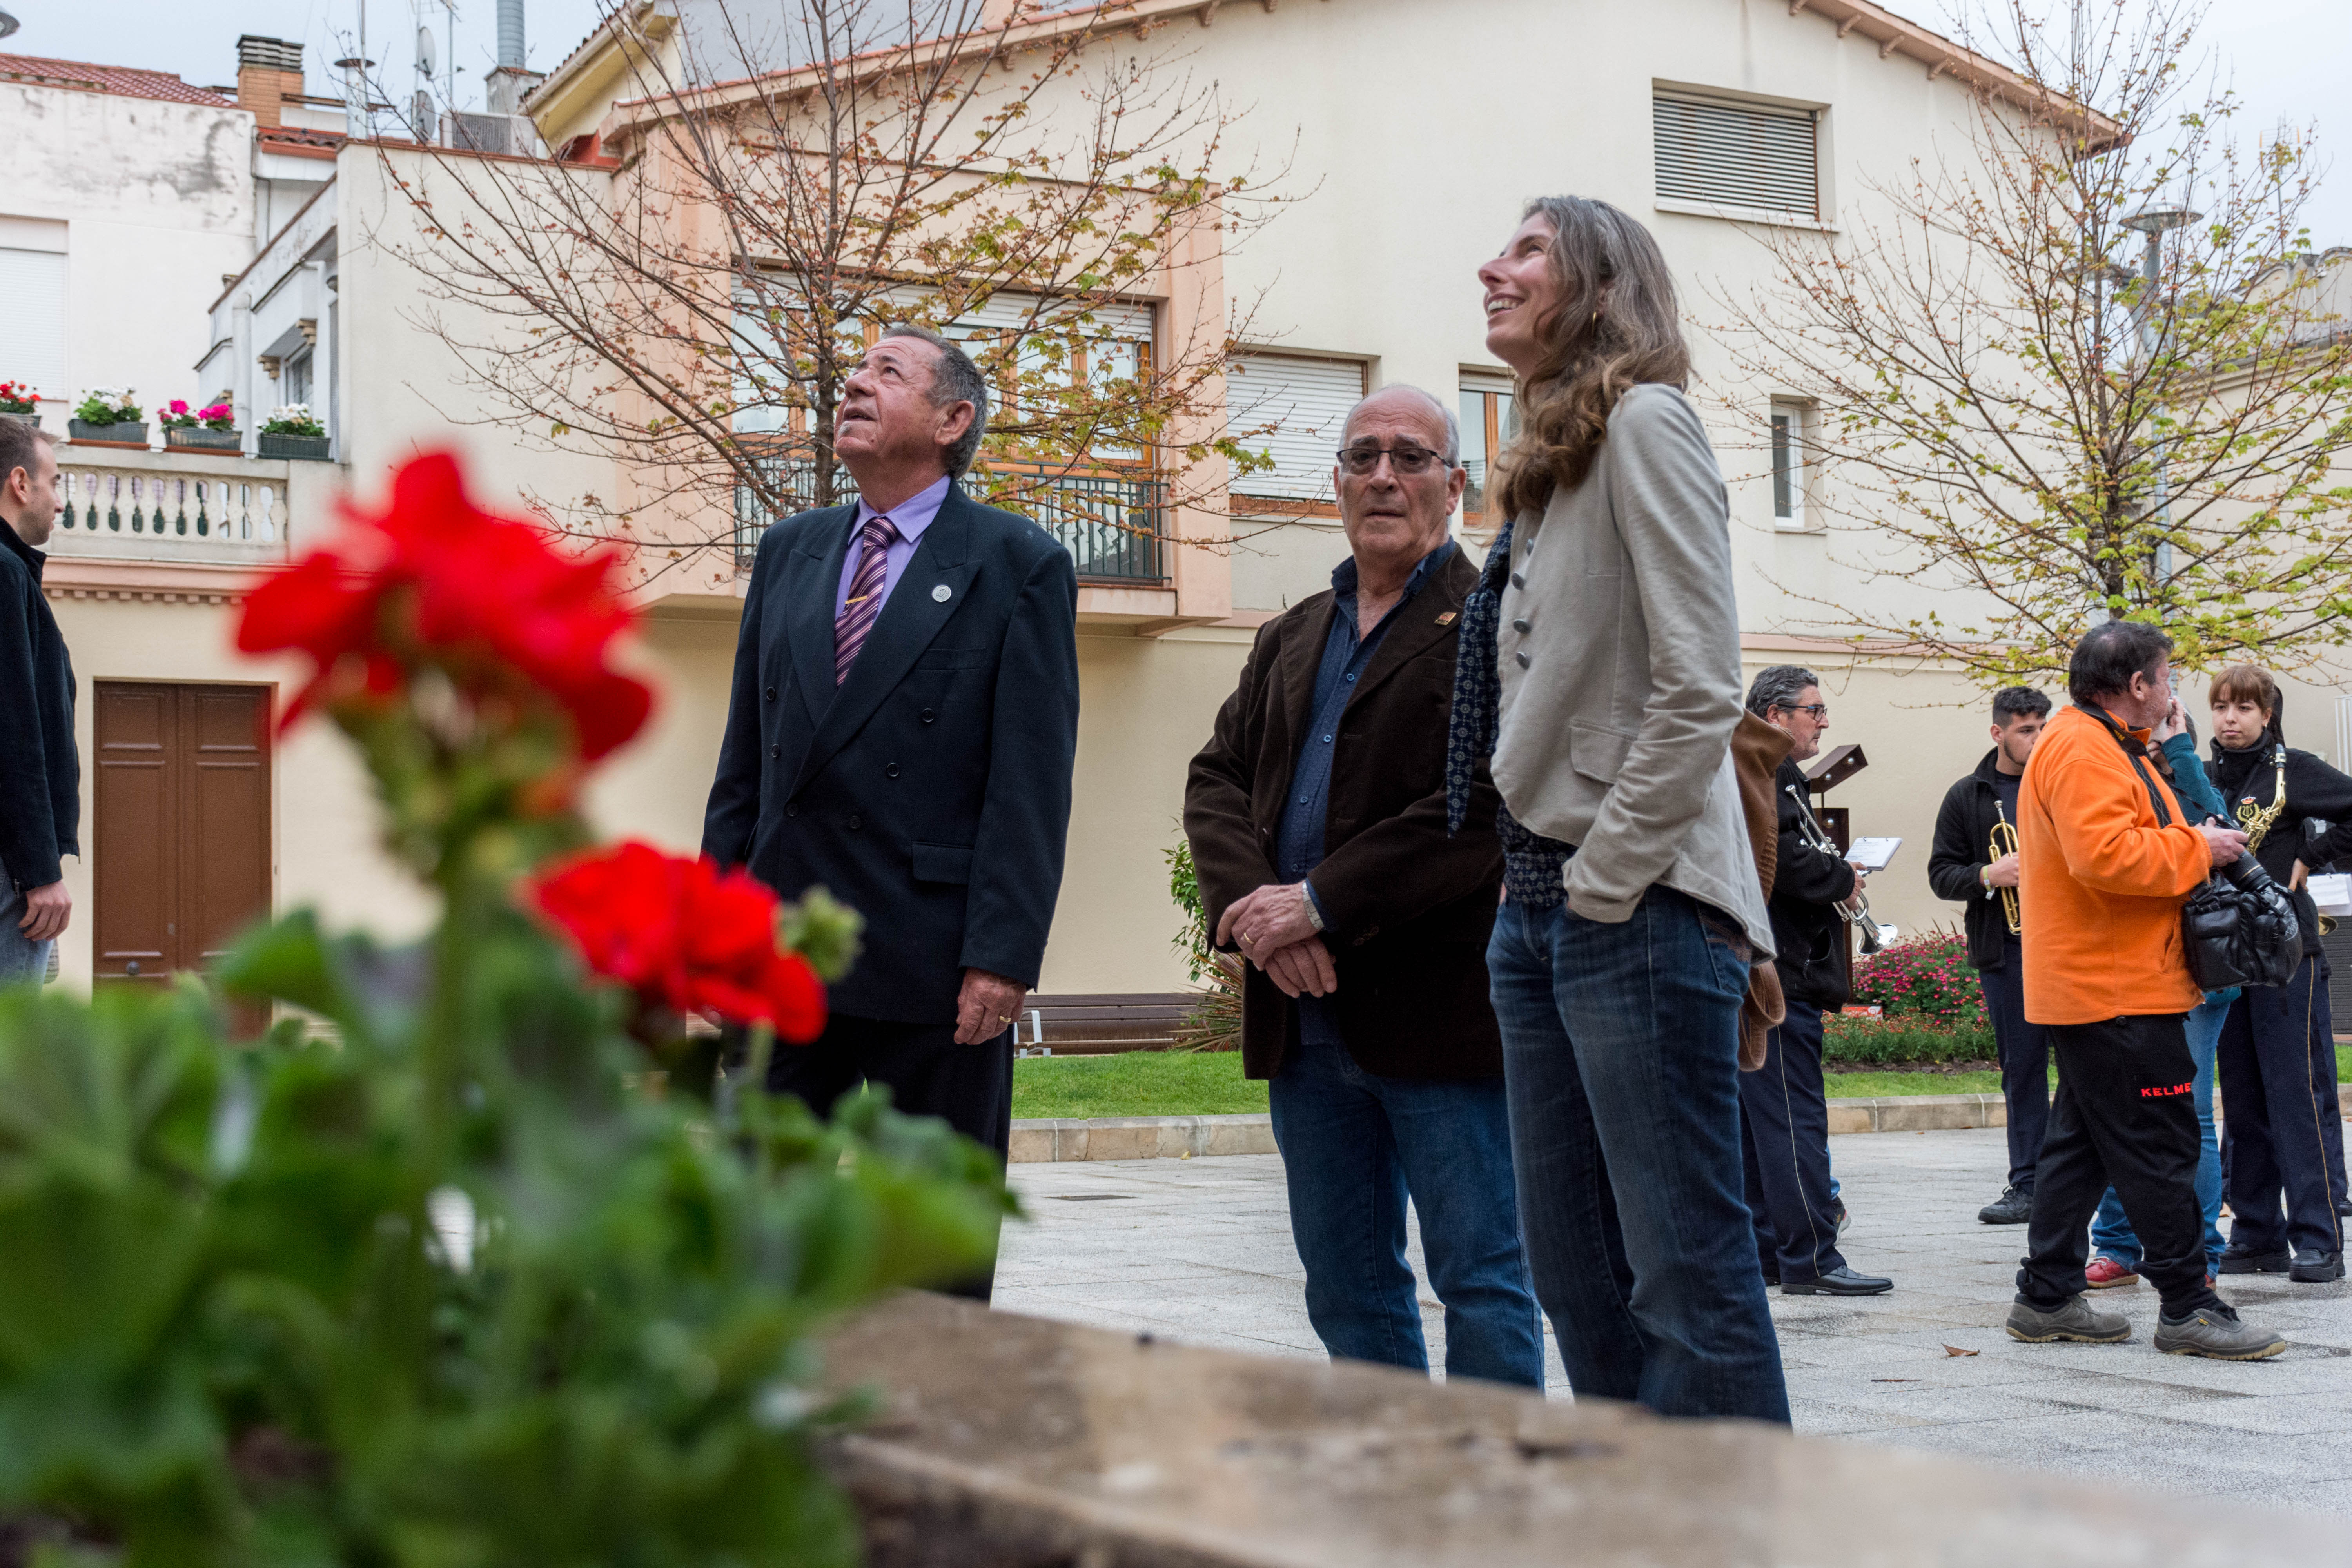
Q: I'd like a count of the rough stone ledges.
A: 1